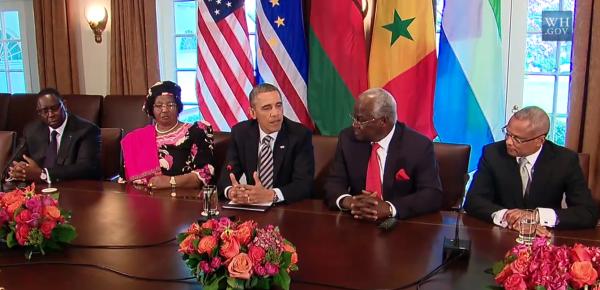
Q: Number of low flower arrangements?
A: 3